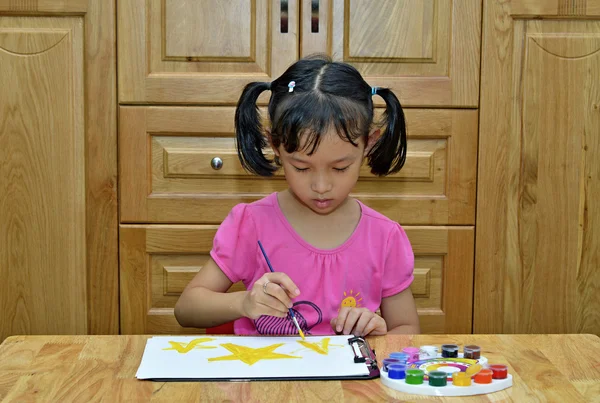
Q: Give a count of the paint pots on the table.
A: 12